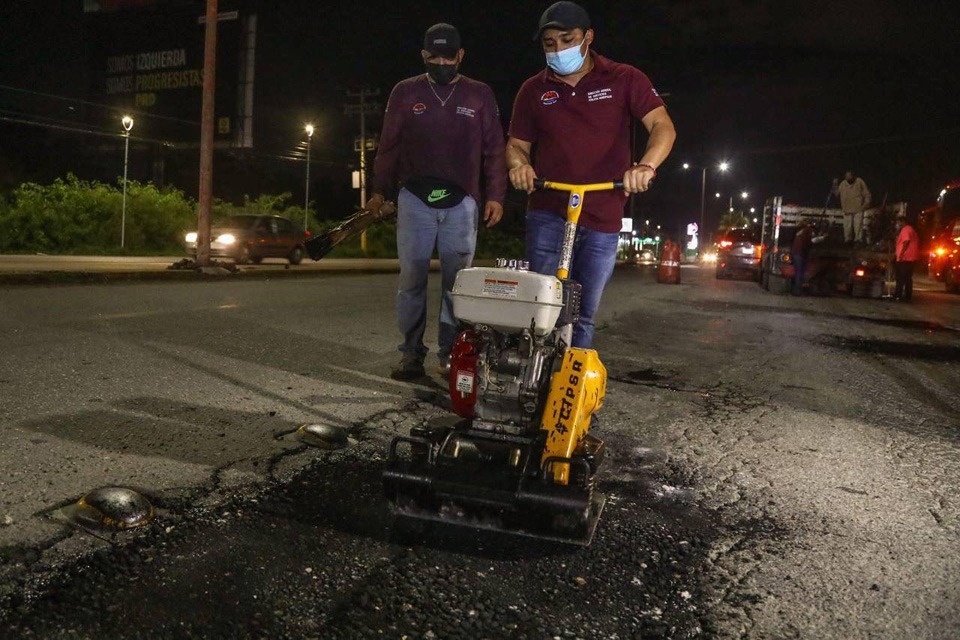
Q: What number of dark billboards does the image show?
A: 1